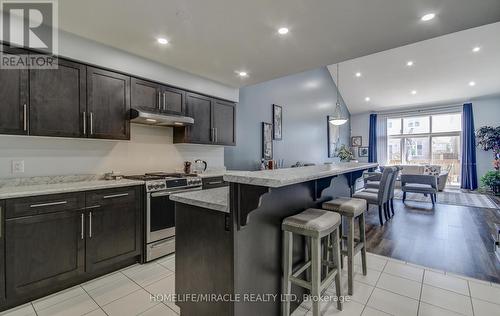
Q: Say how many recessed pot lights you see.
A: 10